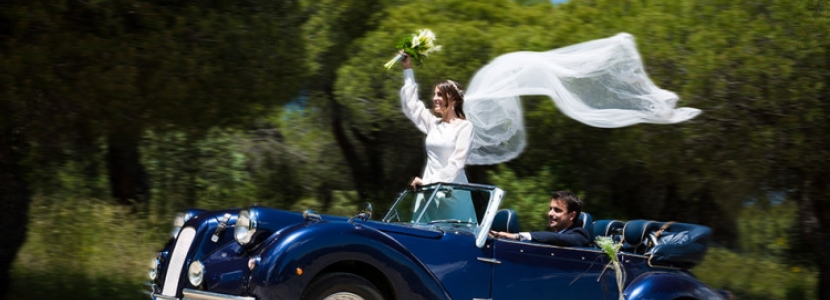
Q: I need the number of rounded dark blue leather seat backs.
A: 4